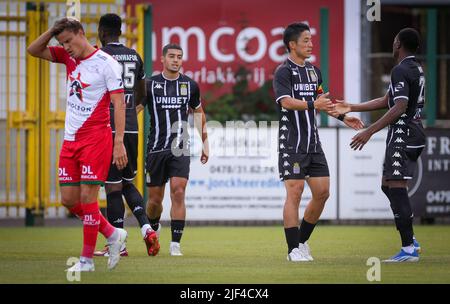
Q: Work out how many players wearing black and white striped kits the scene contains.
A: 4